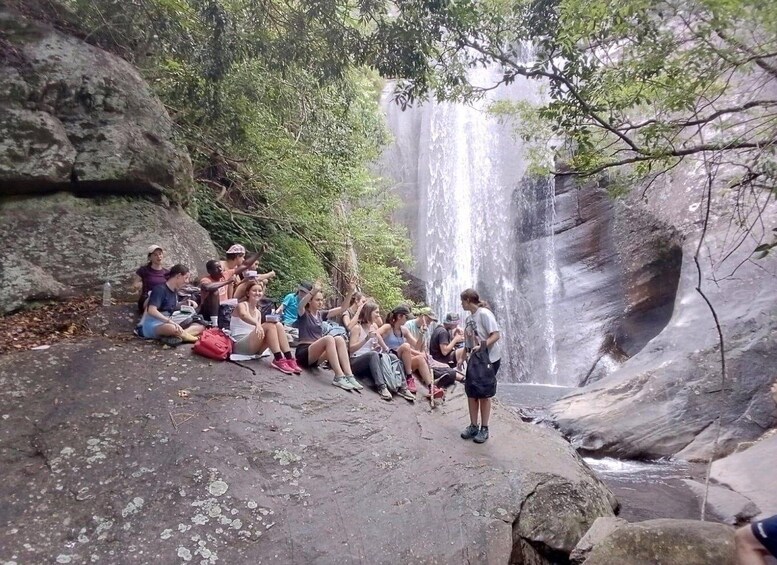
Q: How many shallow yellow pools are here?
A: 0